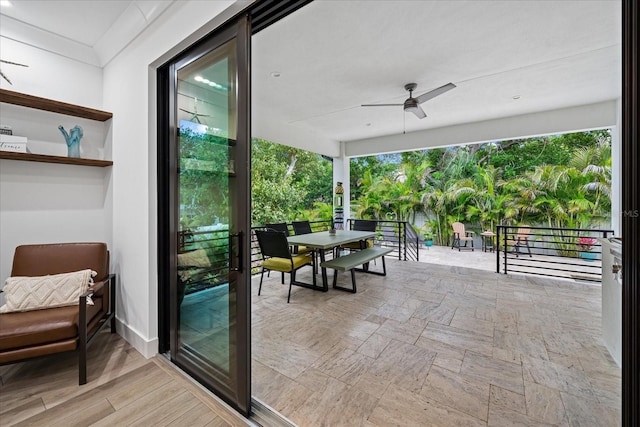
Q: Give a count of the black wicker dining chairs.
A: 4